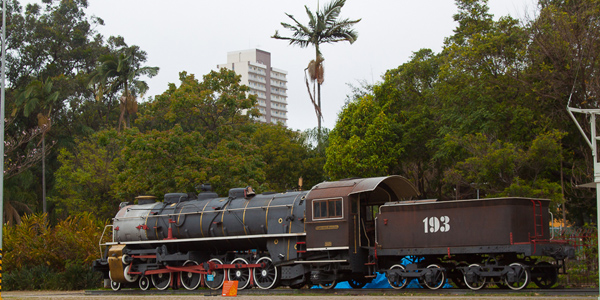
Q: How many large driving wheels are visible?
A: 5